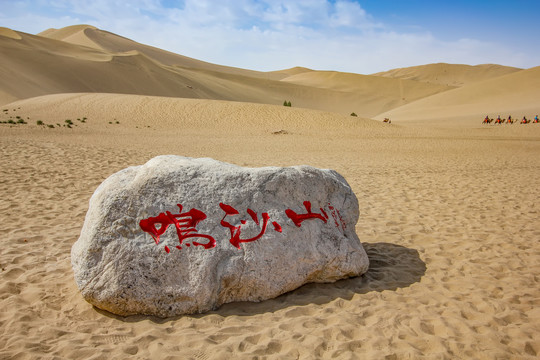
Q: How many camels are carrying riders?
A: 5